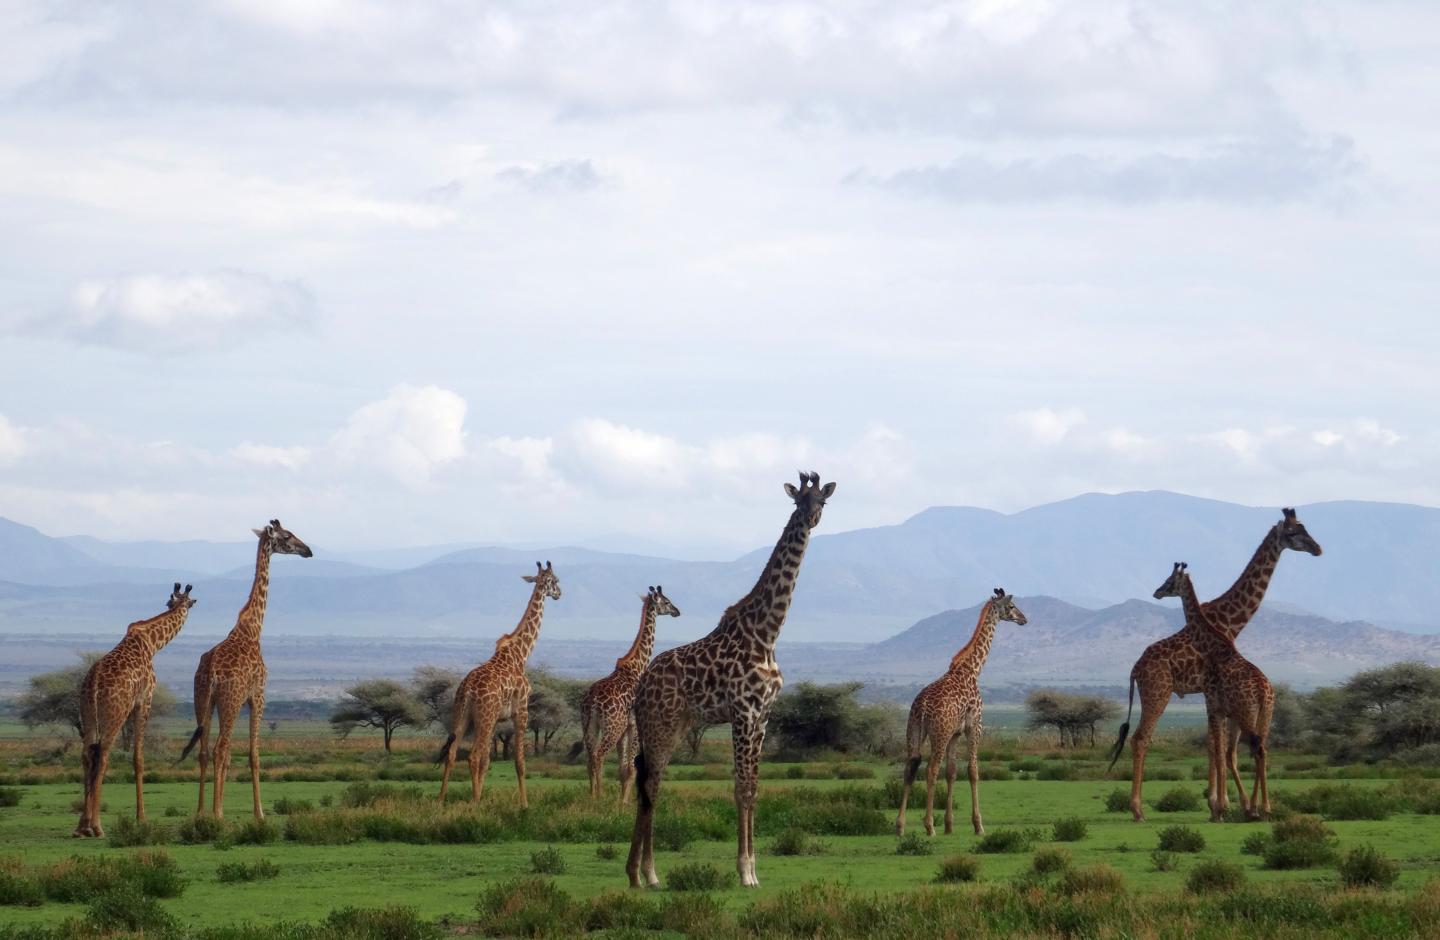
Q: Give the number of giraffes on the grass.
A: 8